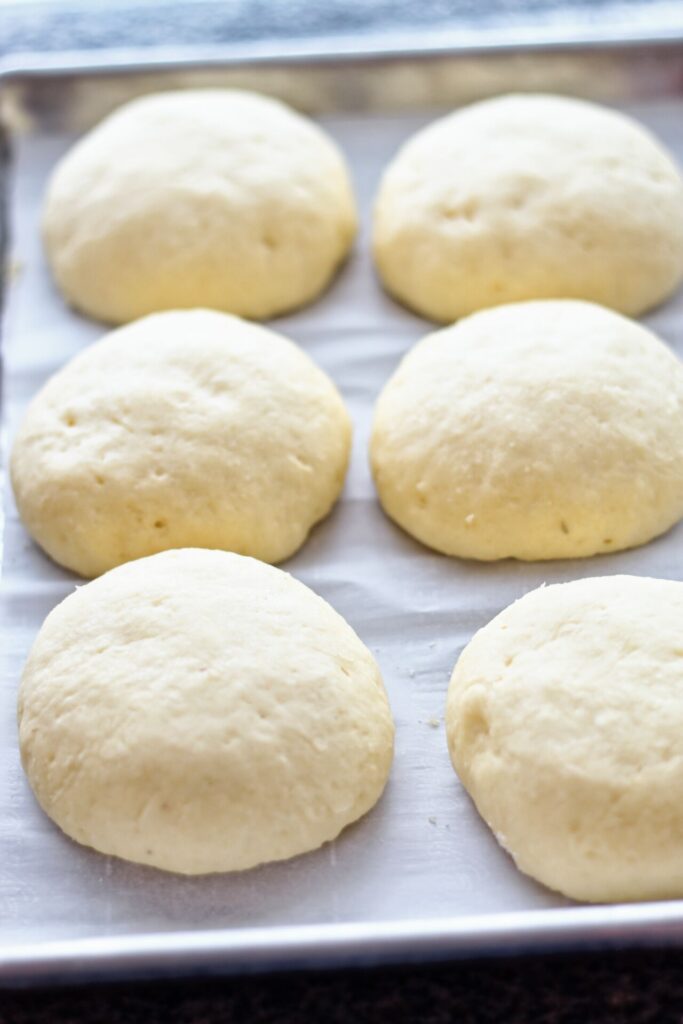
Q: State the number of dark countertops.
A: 1